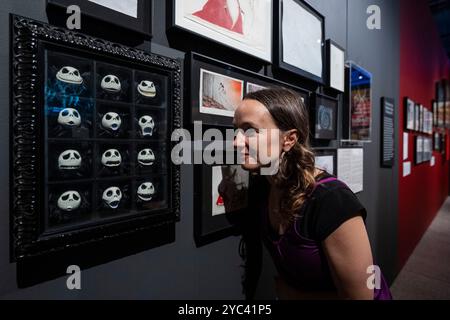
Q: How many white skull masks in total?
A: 12